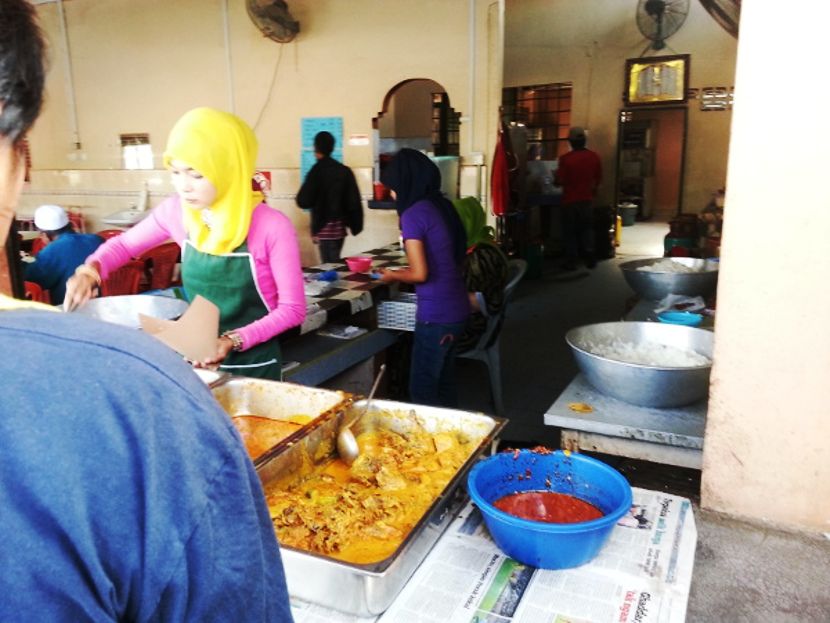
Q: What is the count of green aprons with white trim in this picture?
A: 1